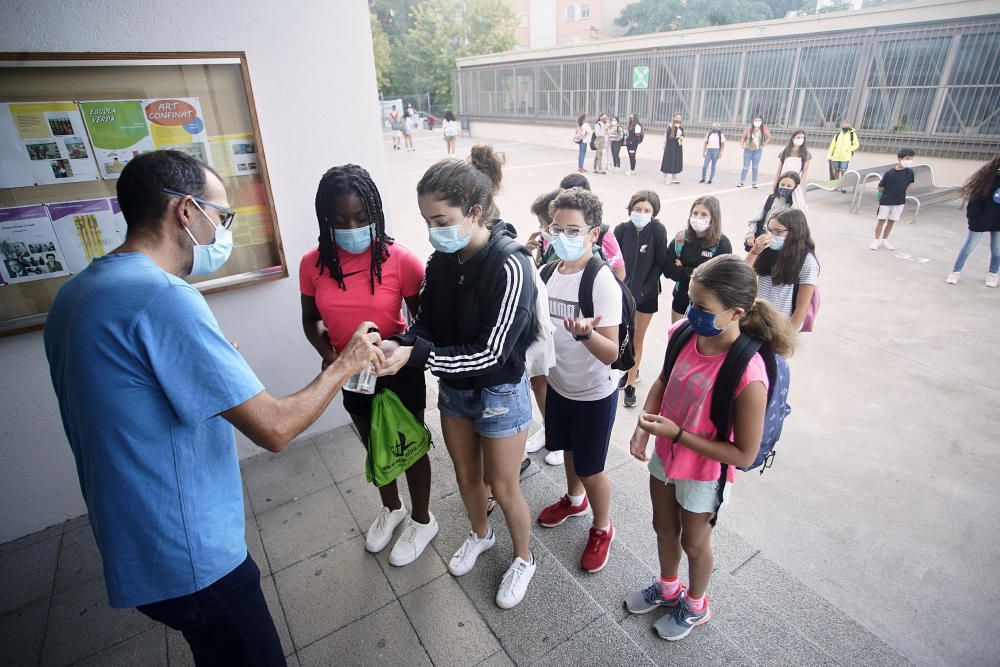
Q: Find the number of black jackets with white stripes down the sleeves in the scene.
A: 1